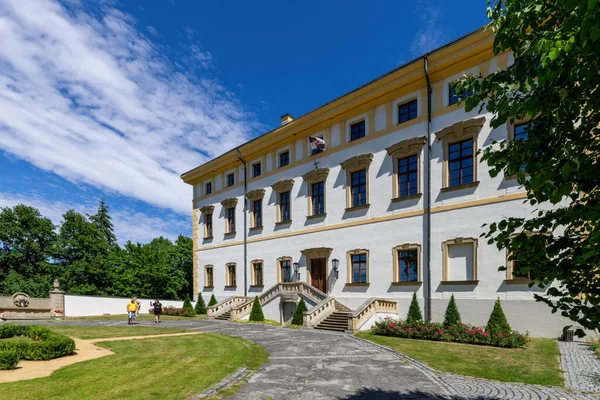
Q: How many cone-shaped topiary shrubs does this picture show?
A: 8